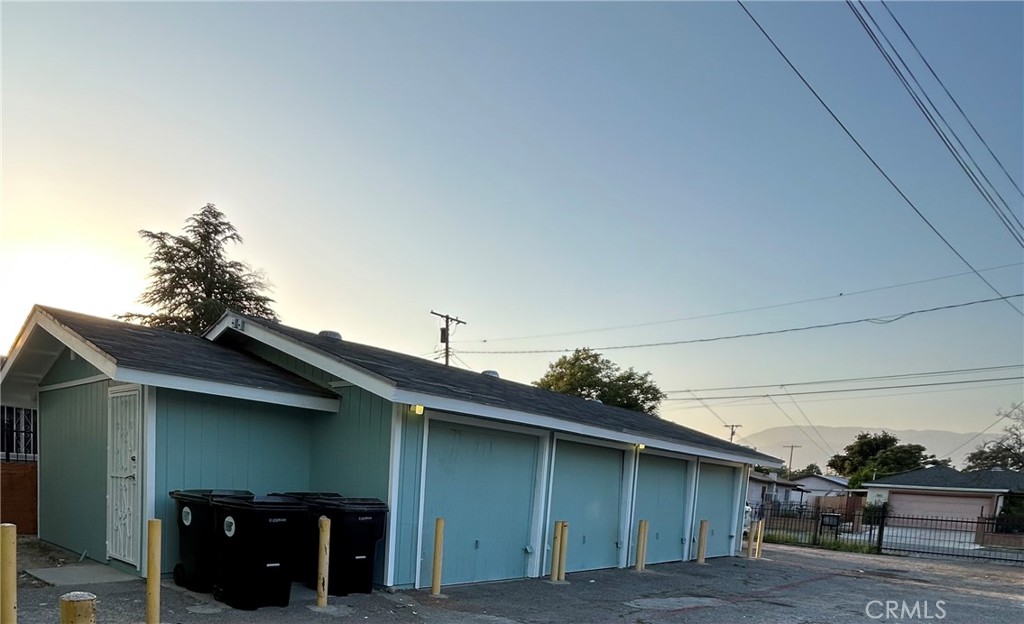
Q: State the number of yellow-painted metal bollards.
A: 12